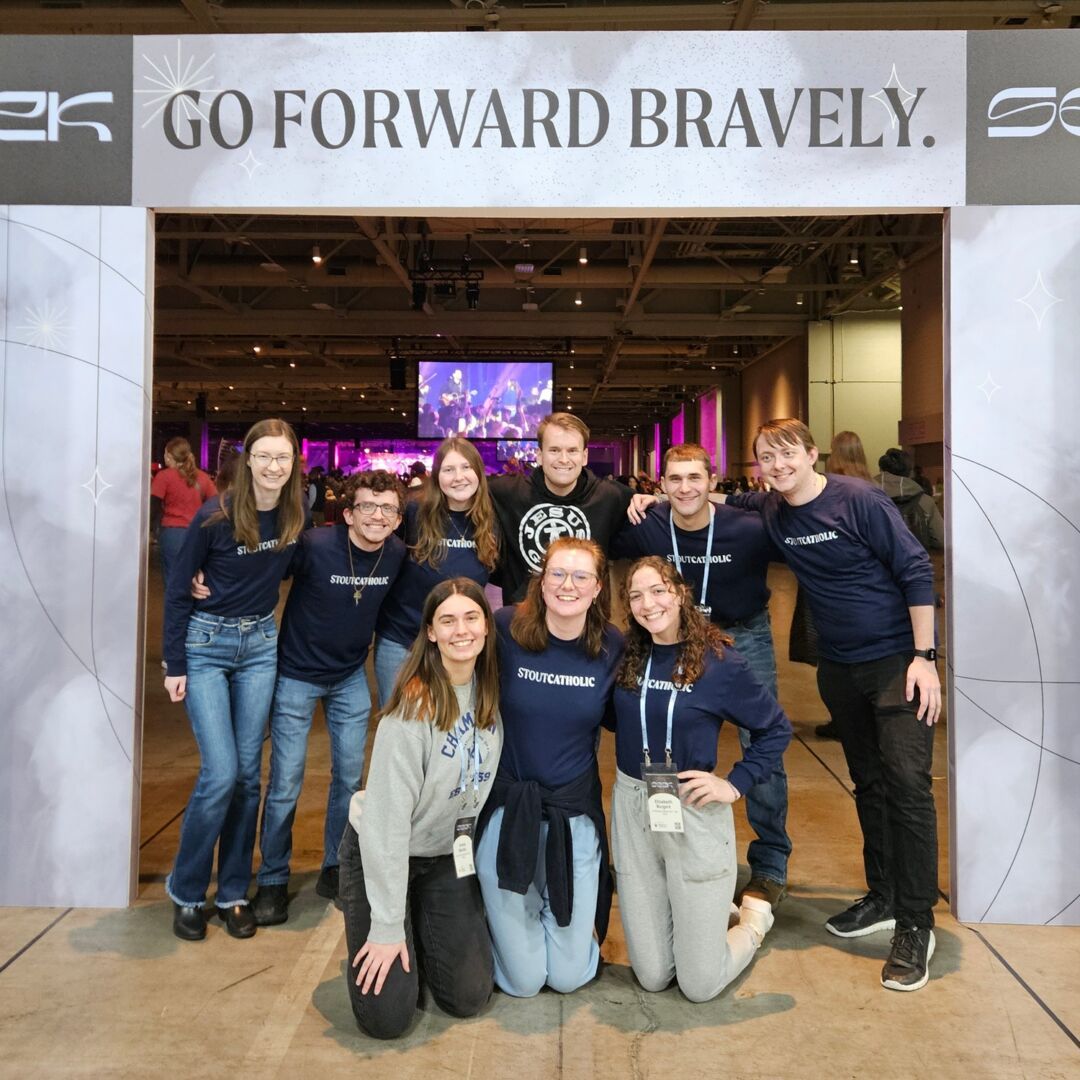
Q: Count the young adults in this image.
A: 9